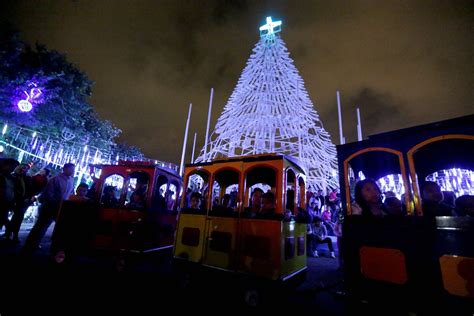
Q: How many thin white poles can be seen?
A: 5